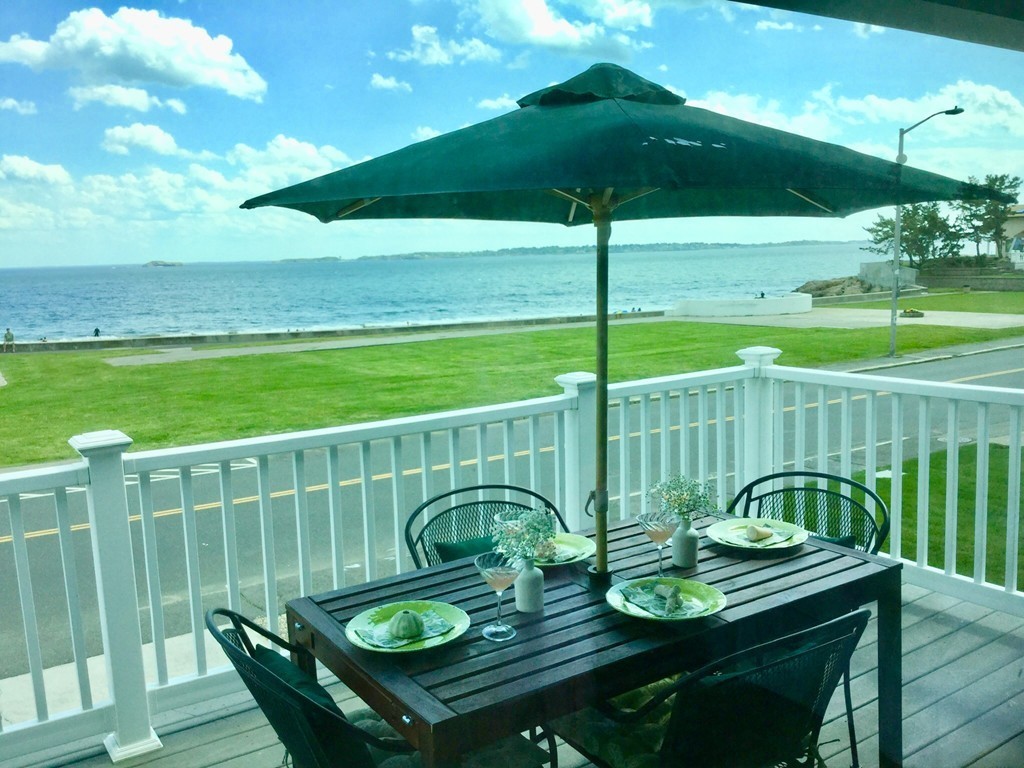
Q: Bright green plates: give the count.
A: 4